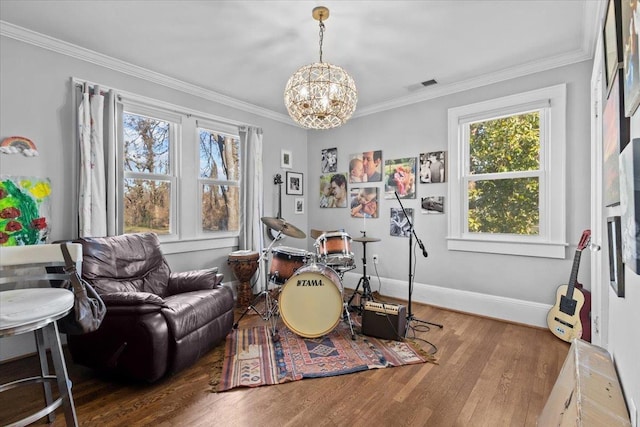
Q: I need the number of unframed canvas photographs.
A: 8